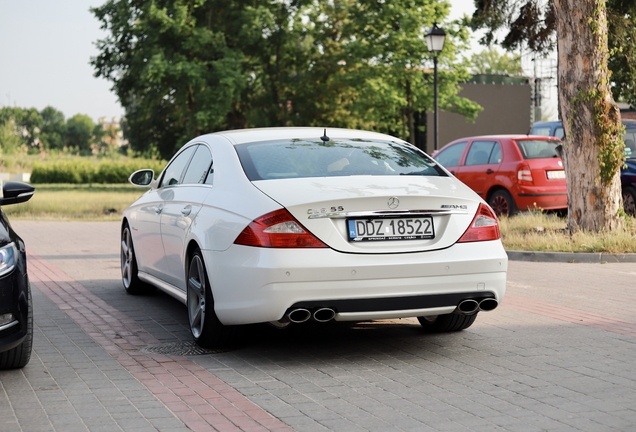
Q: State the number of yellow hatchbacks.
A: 0